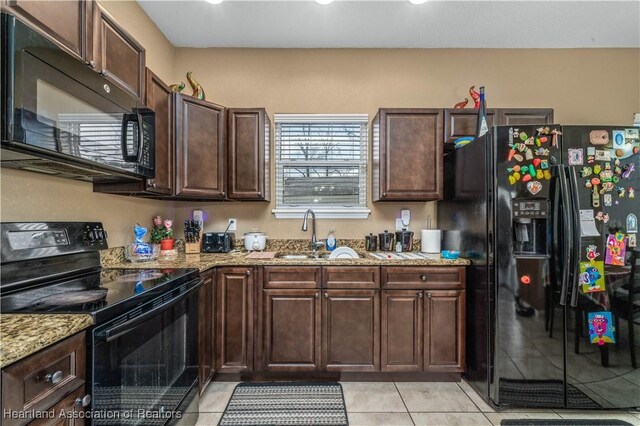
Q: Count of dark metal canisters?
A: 3